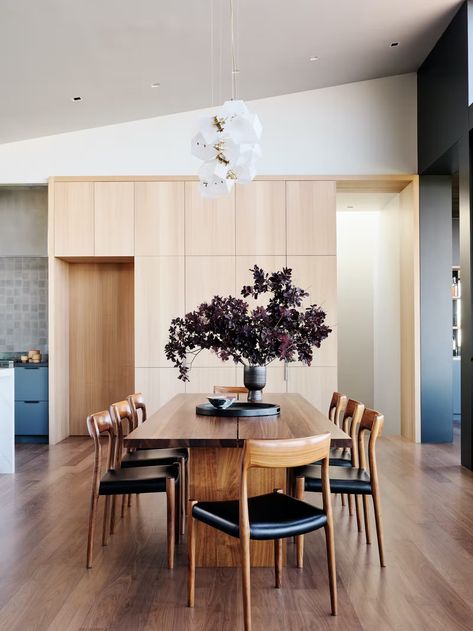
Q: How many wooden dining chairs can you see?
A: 8